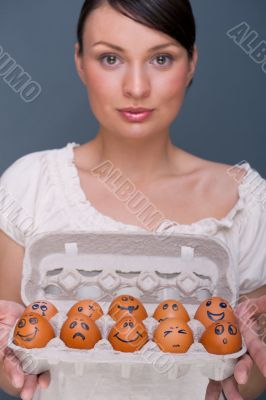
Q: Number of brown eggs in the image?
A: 10